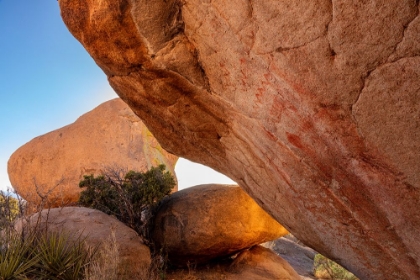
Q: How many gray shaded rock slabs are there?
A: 1